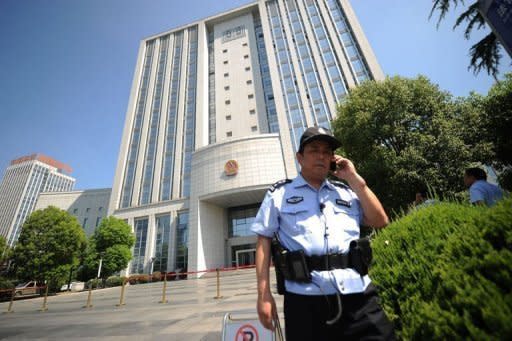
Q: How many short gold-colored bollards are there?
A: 6